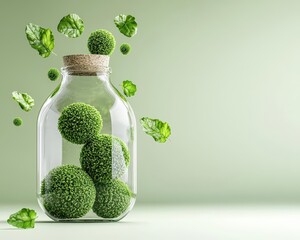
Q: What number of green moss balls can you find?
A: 8